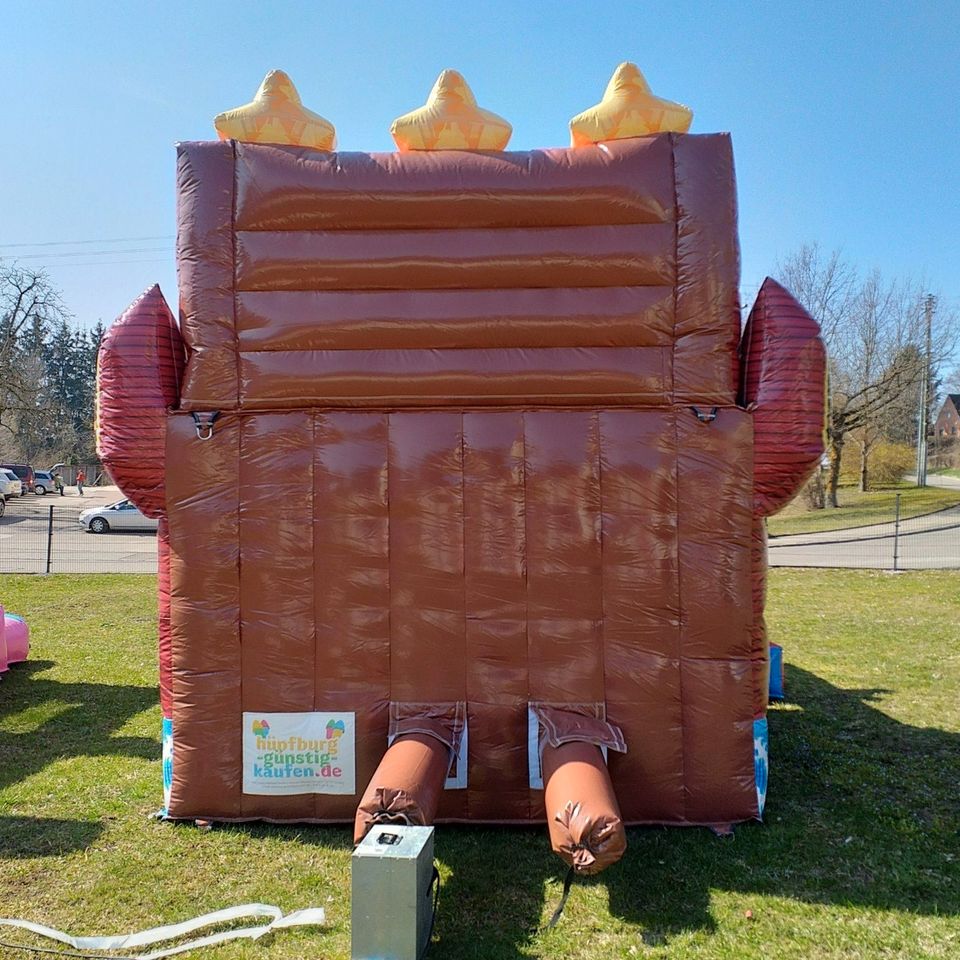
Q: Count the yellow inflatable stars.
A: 3